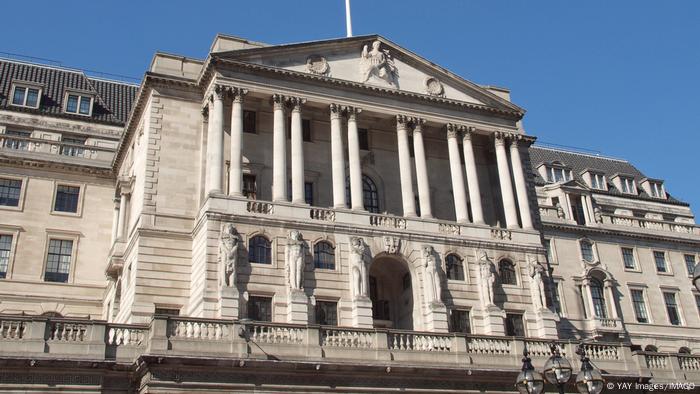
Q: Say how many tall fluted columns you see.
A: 12